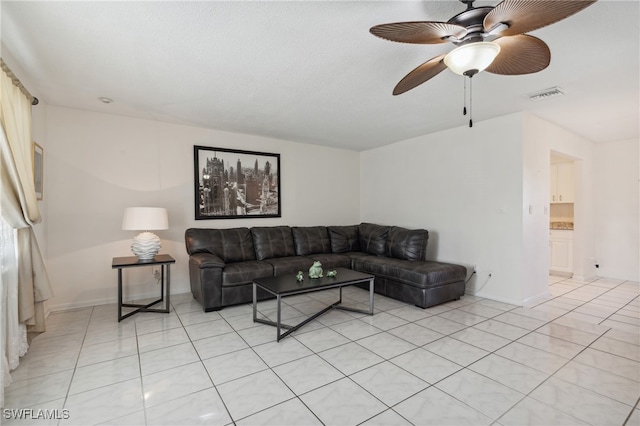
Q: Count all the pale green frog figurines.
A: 3